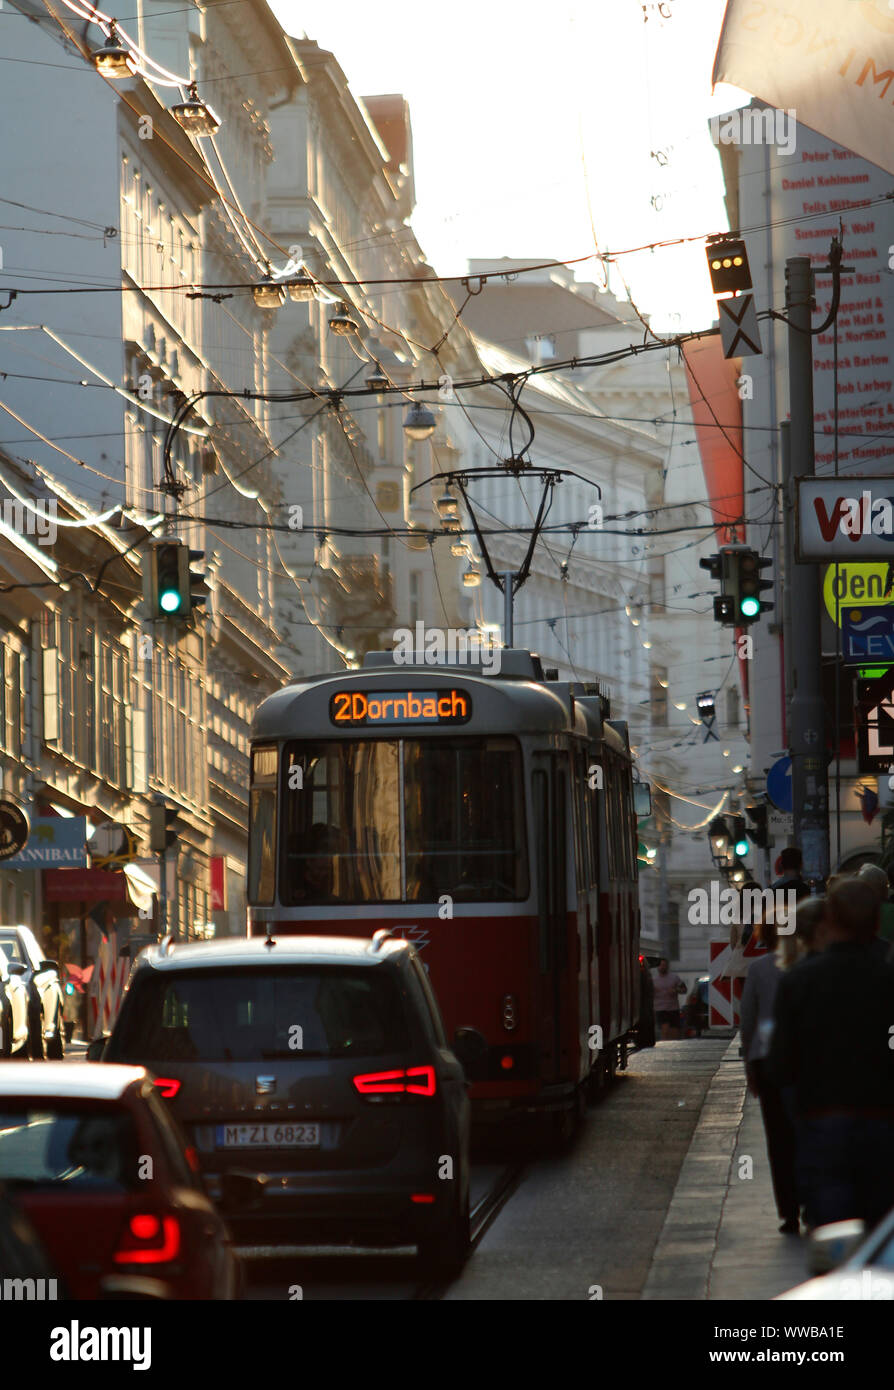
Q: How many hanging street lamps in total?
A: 11